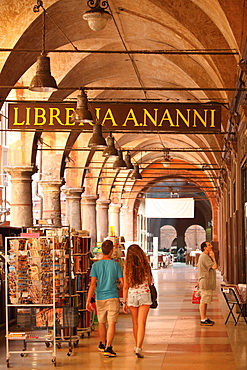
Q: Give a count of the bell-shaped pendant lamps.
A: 7